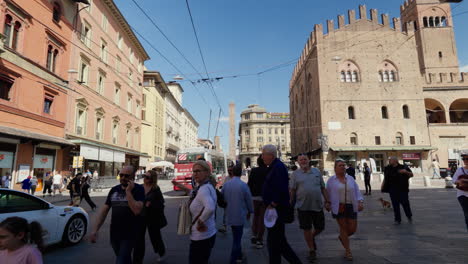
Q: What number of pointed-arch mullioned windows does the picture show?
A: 2